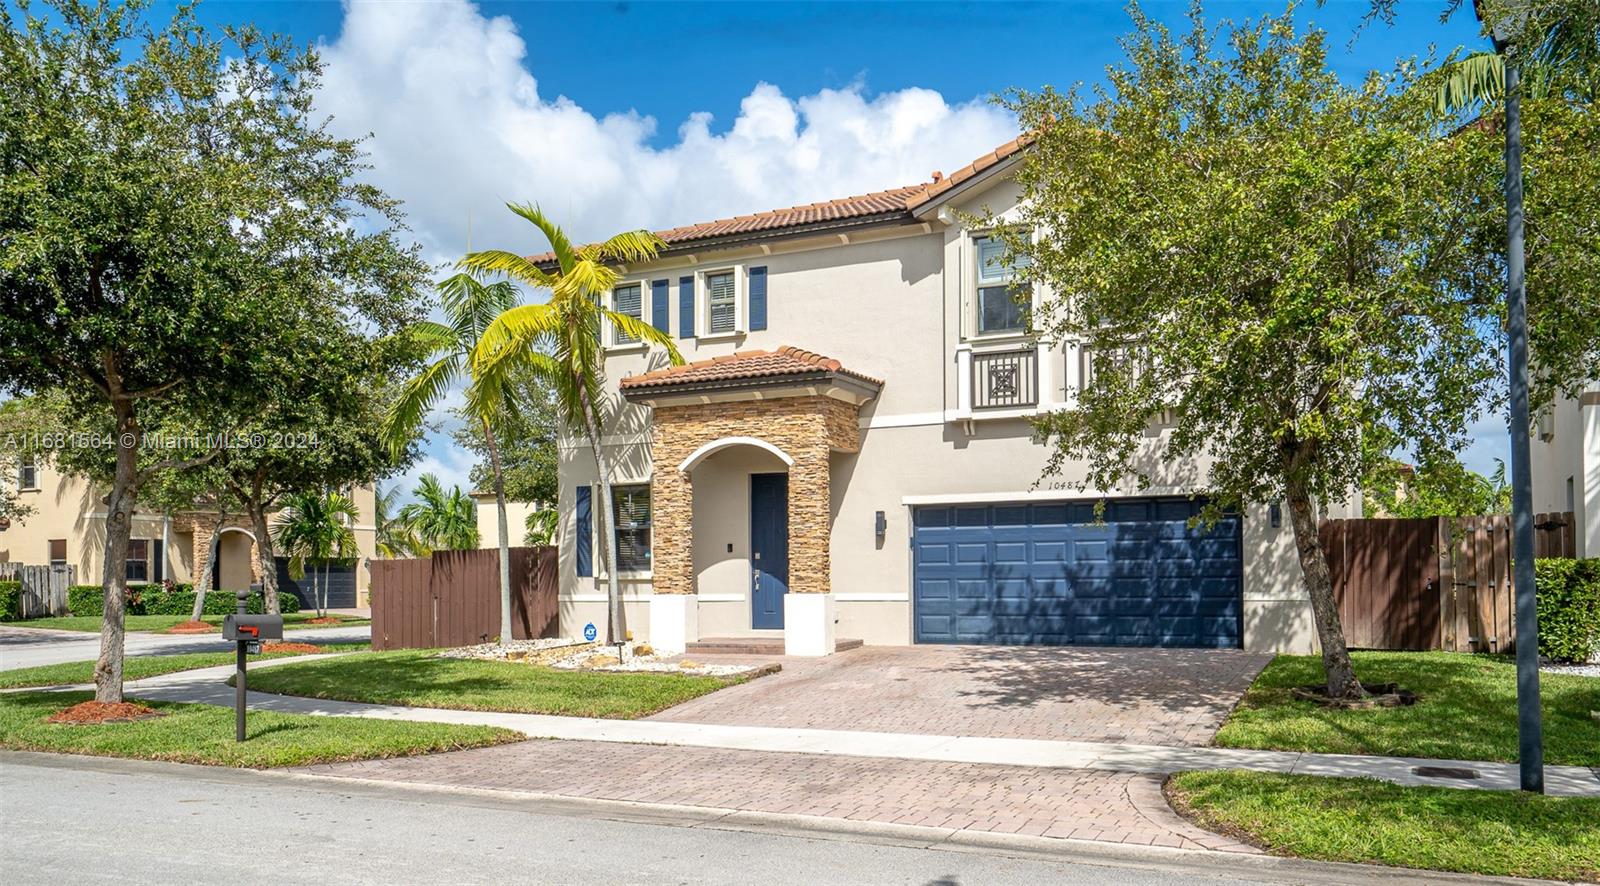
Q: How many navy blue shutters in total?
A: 4